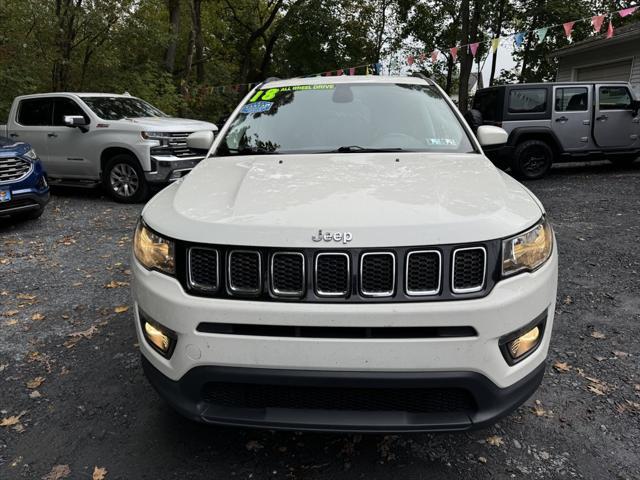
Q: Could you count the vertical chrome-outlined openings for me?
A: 7